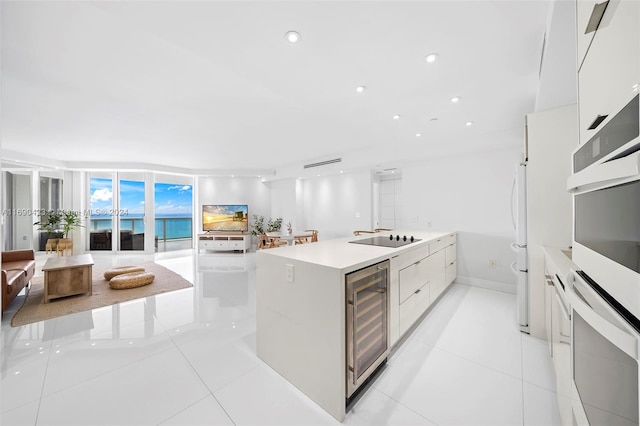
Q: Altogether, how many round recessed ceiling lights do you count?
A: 7